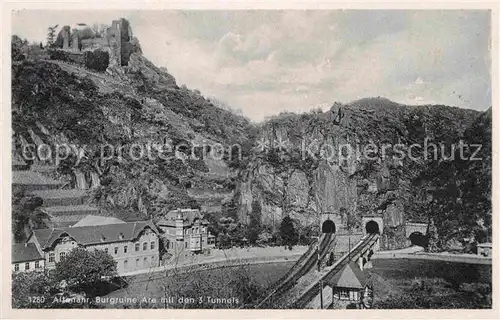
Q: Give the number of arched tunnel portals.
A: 3